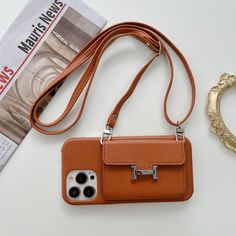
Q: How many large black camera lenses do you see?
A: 3